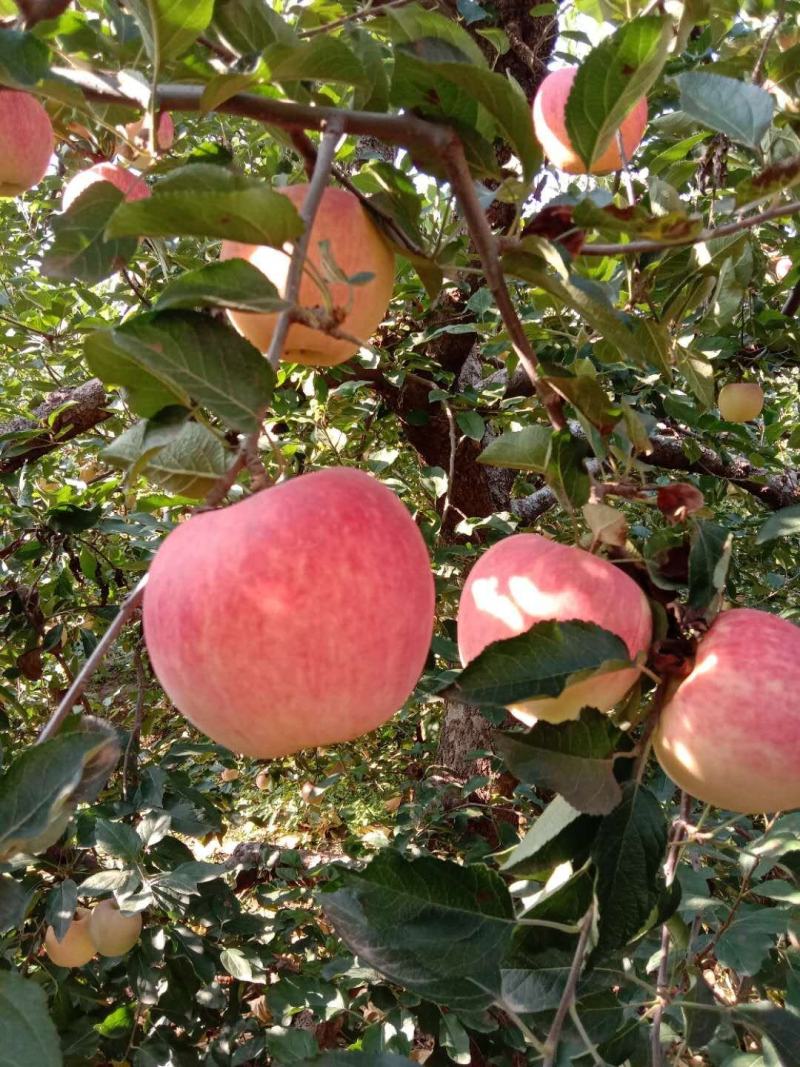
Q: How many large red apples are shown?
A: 3